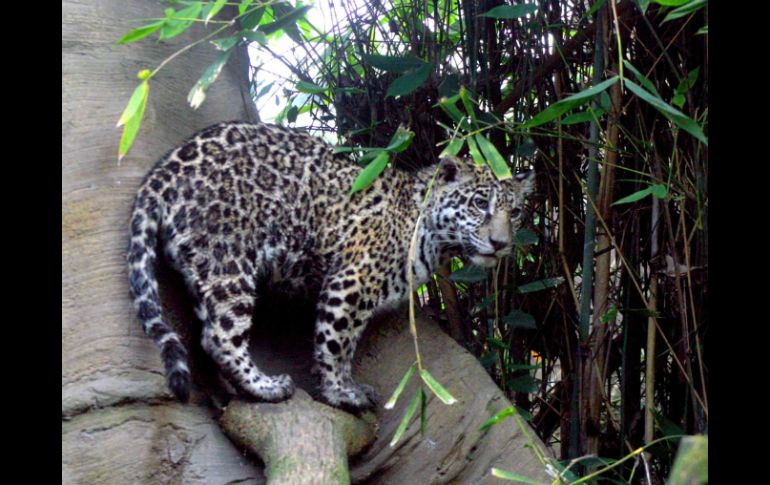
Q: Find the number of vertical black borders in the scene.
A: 2